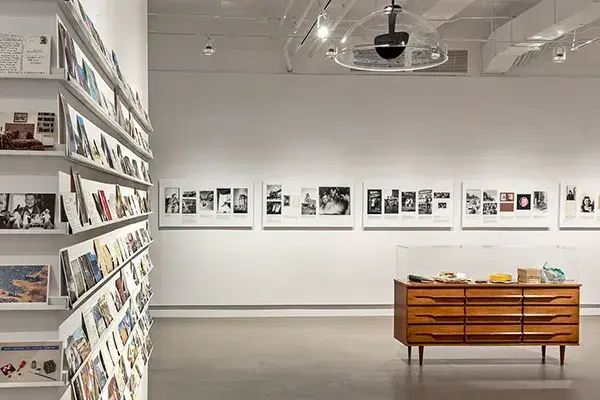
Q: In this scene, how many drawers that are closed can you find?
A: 9